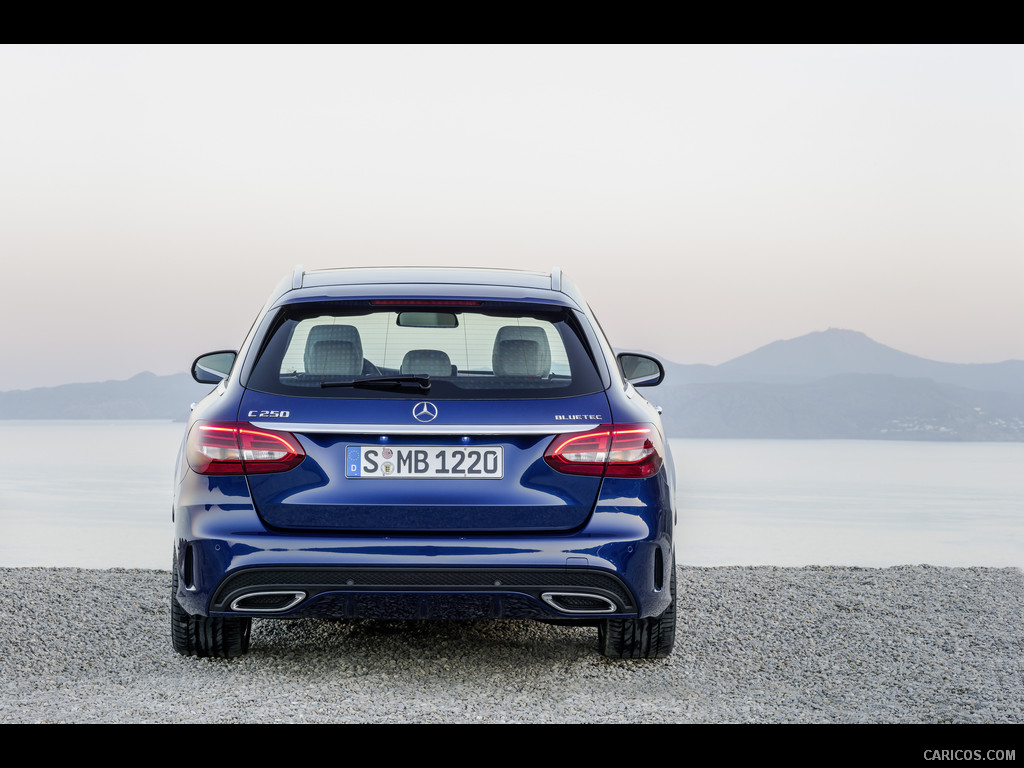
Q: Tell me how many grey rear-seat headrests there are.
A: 3